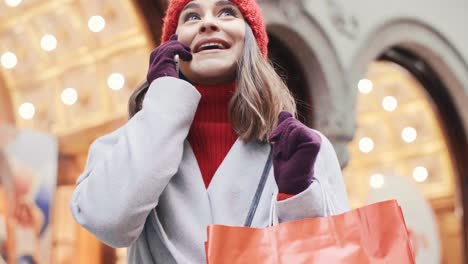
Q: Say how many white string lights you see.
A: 13